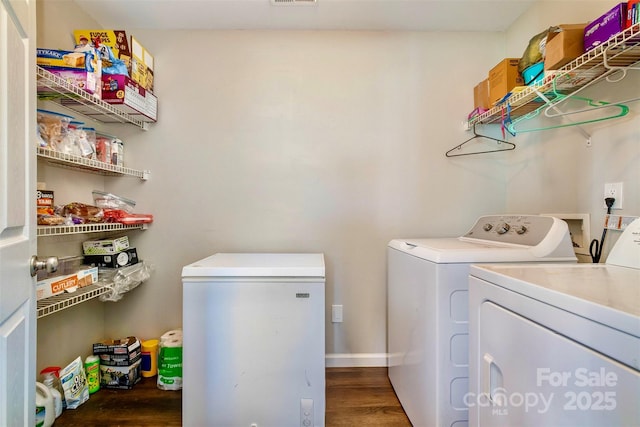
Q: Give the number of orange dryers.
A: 0